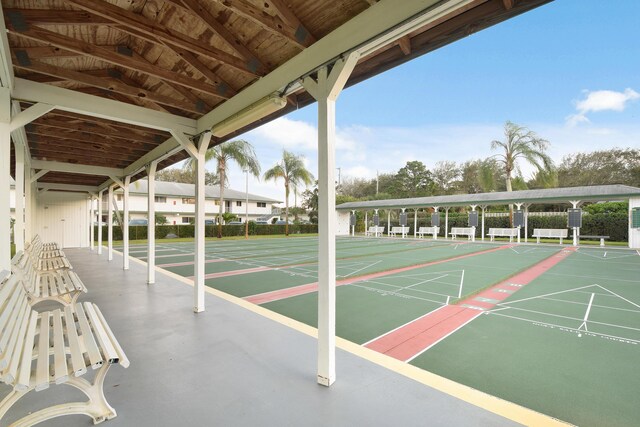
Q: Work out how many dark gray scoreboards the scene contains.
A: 7